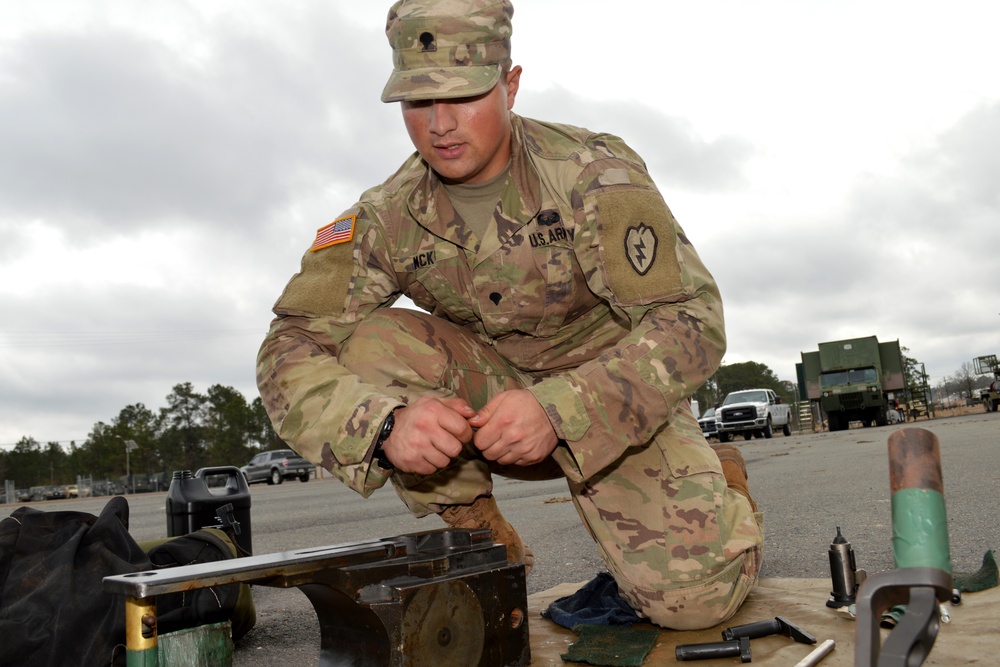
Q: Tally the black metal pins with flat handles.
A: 2